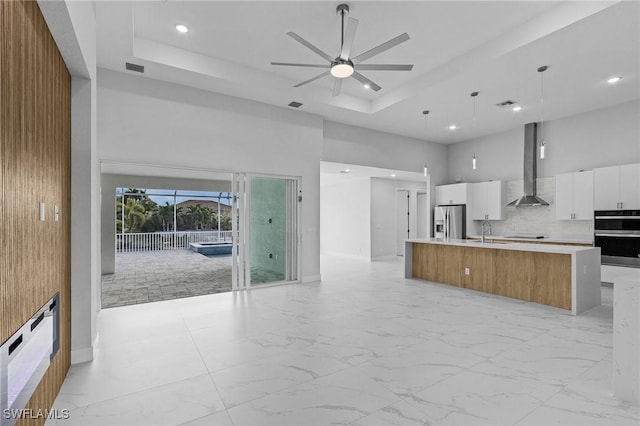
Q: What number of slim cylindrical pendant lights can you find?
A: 3